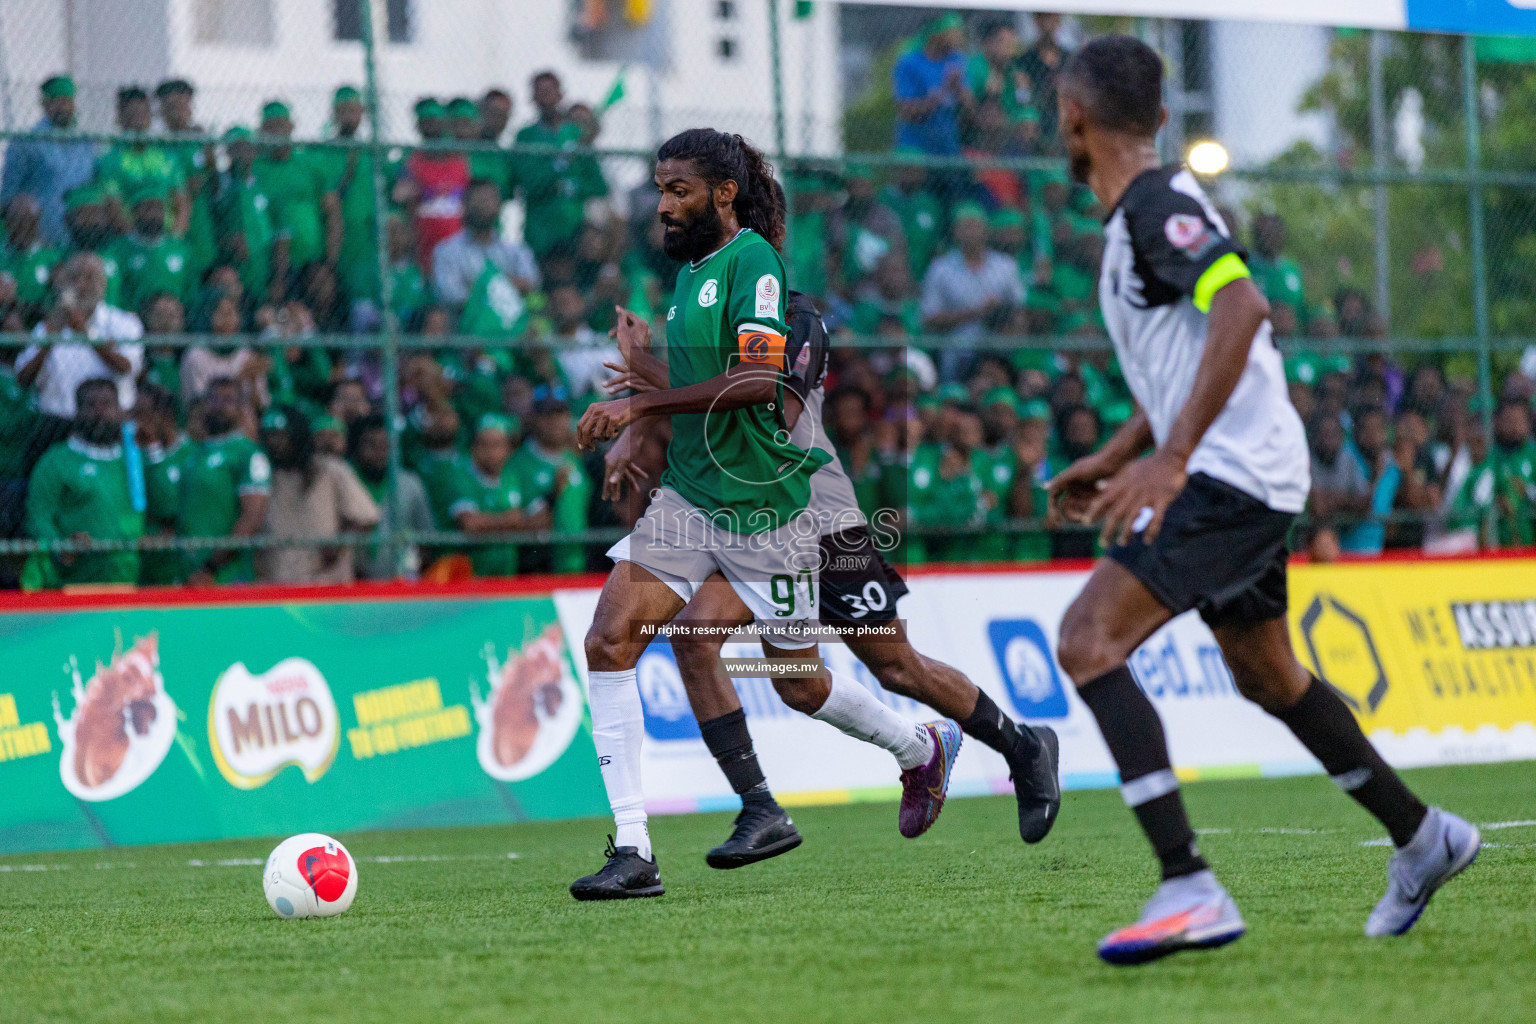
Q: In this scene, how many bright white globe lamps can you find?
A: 1